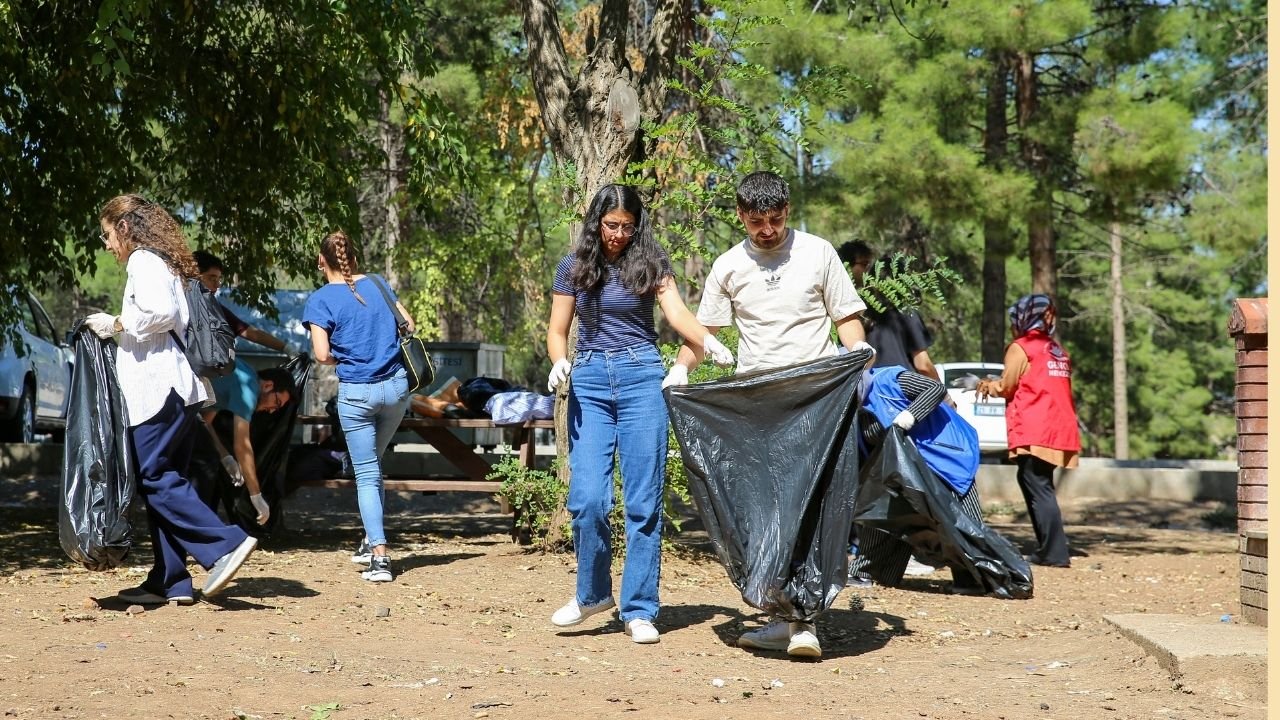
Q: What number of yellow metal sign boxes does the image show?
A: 0